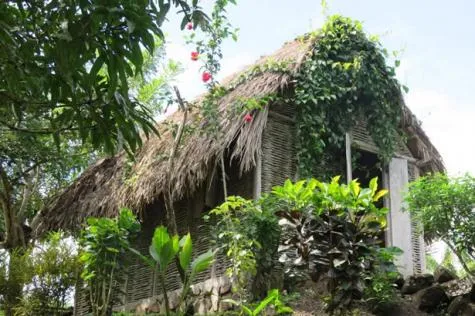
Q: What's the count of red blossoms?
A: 4